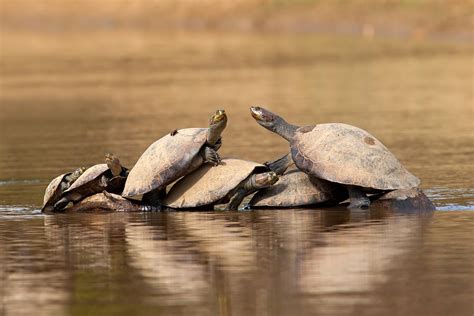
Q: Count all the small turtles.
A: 2